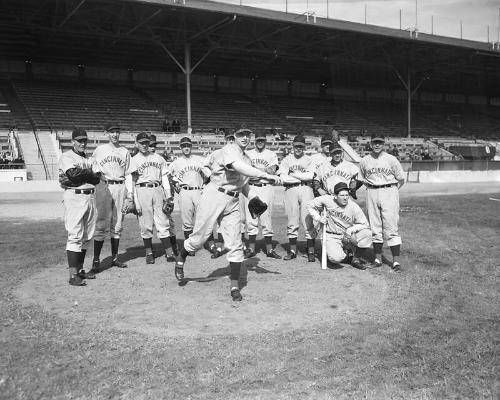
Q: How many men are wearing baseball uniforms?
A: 13